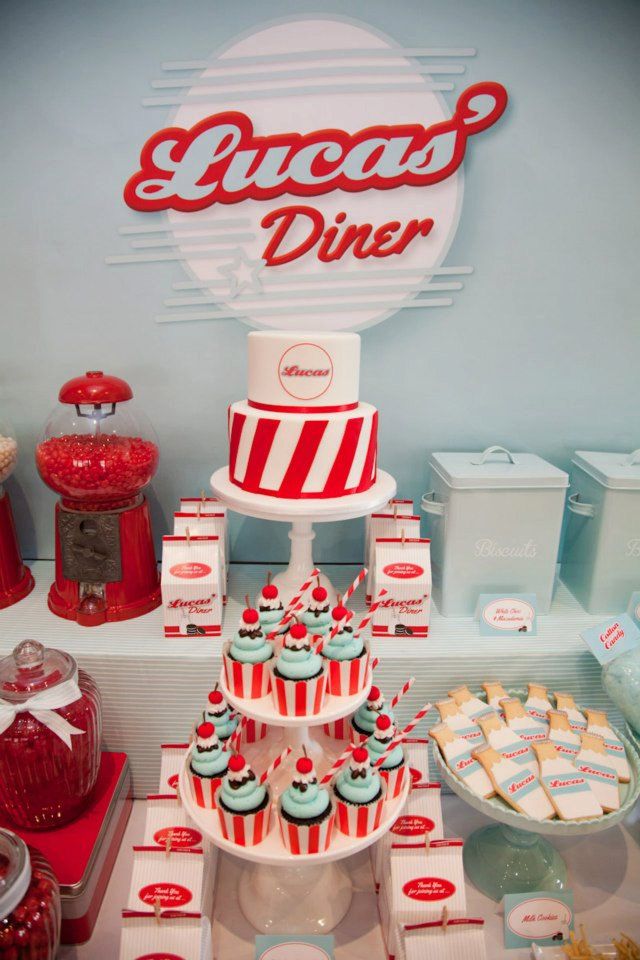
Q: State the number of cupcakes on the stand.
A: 14